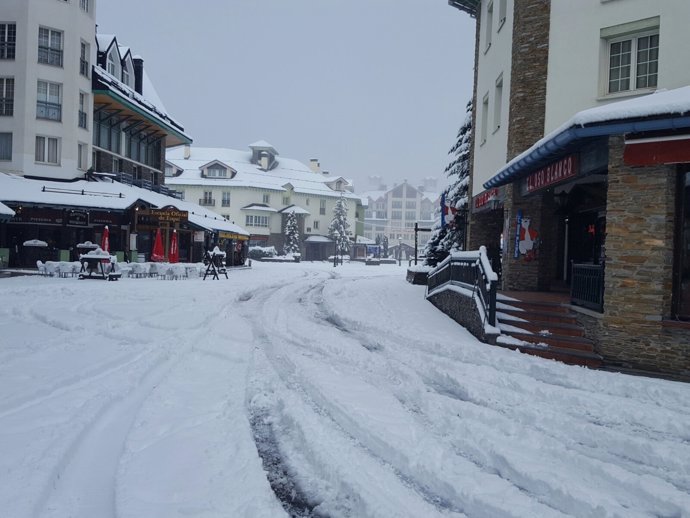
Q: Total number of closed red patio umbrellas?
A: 3